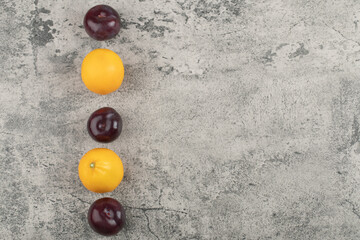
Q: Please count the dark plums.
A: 3